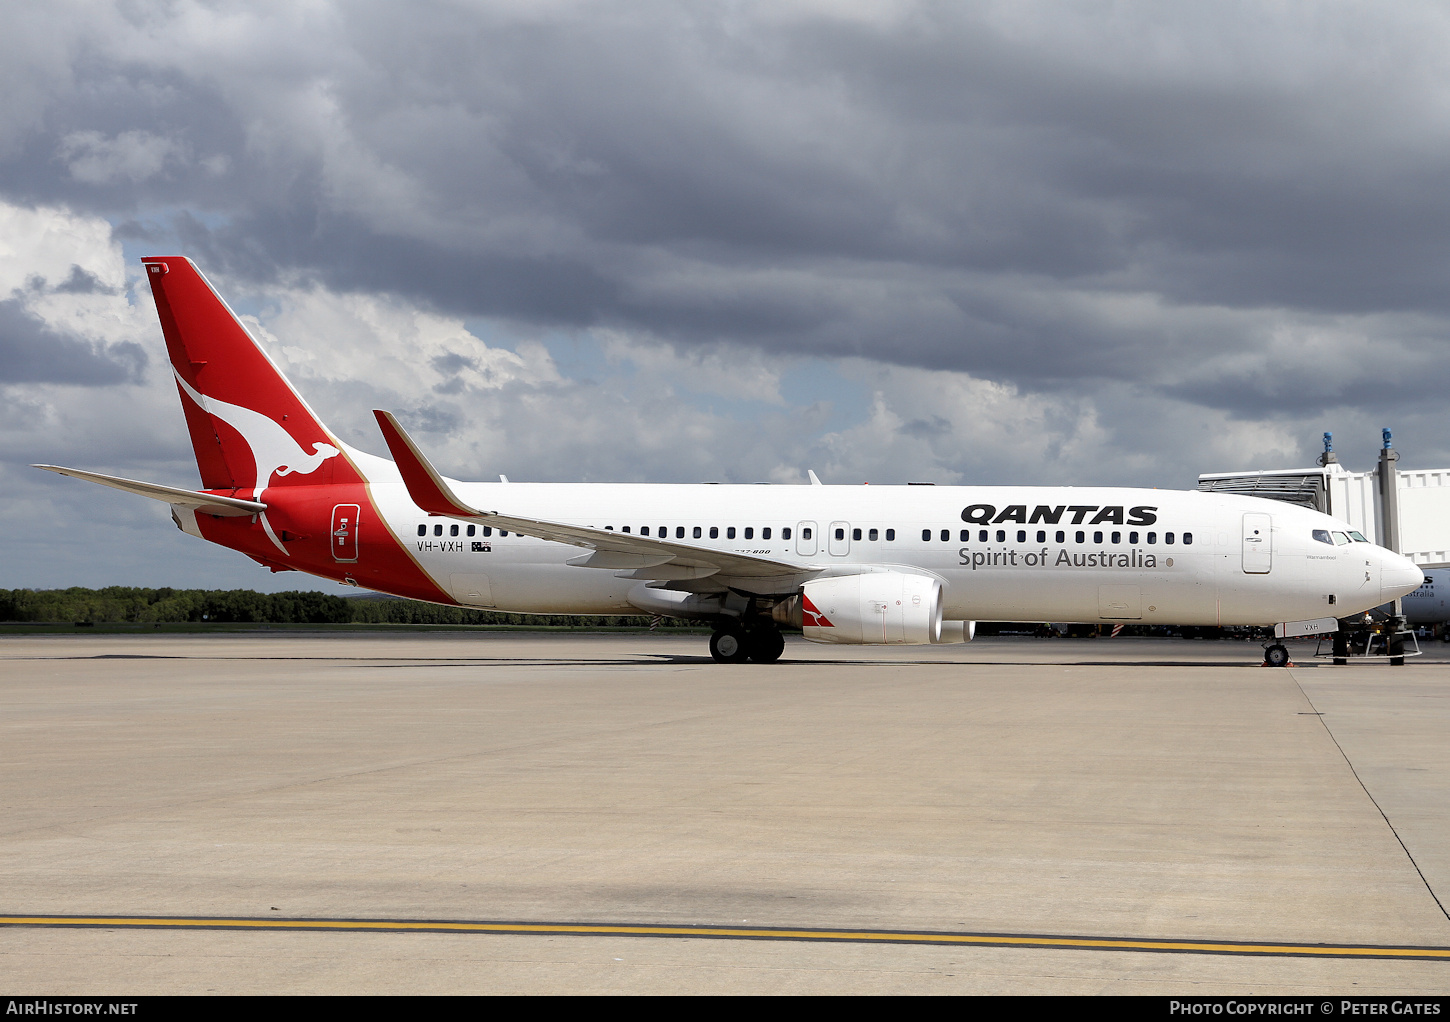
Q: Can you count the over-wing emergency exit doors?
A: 2